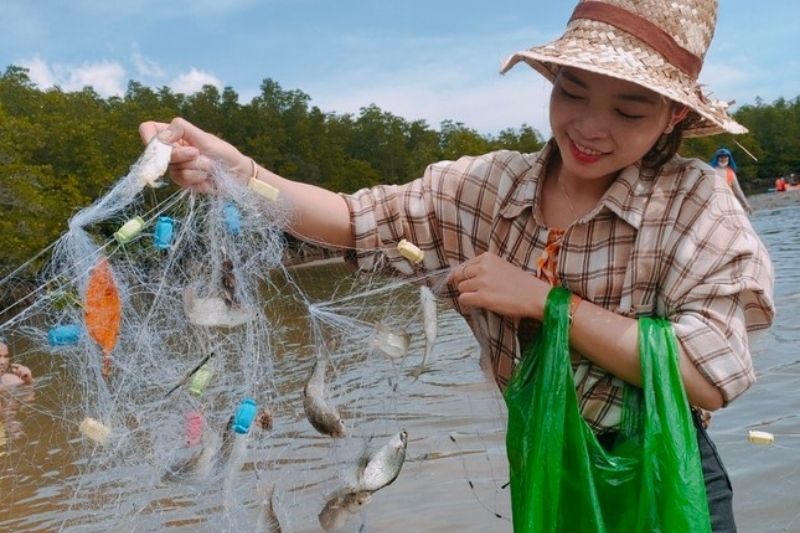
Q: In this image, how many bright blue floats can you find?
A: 4